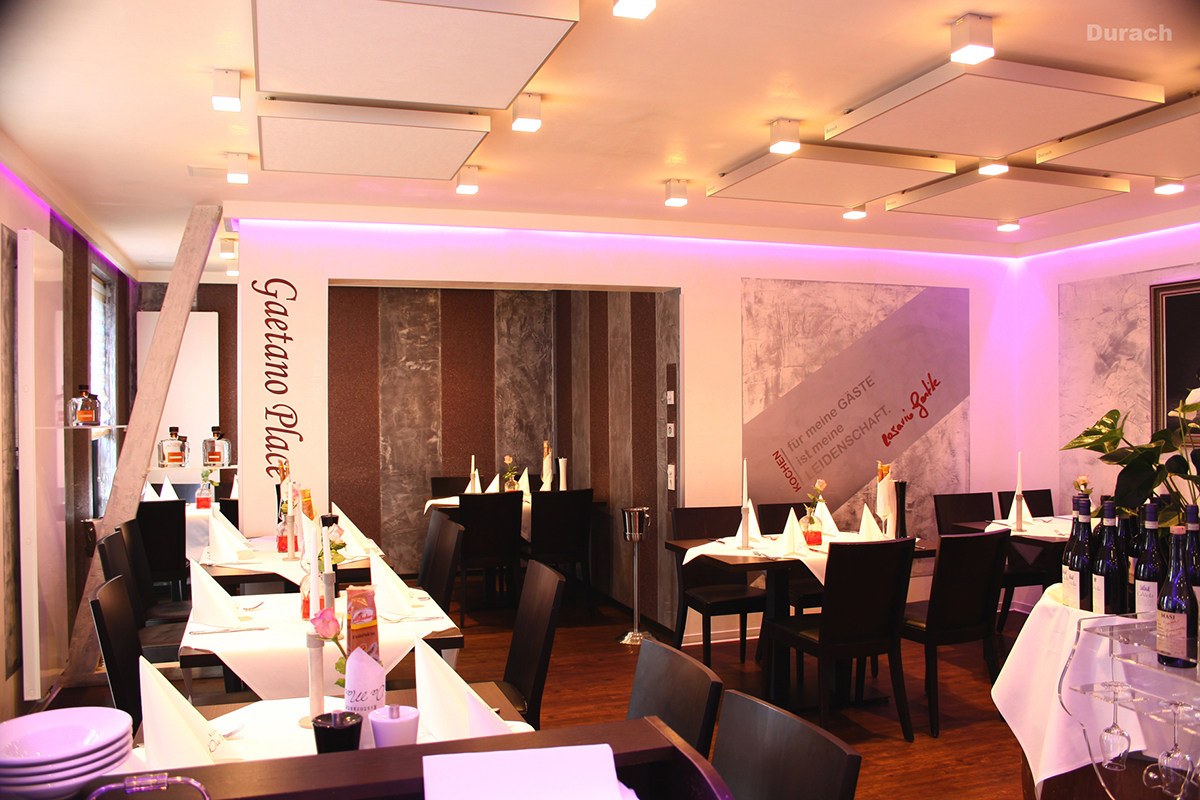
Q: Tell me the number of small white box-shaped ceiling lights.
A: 14